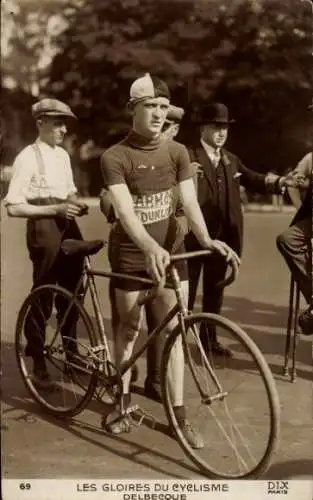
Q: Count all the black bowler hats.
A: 1